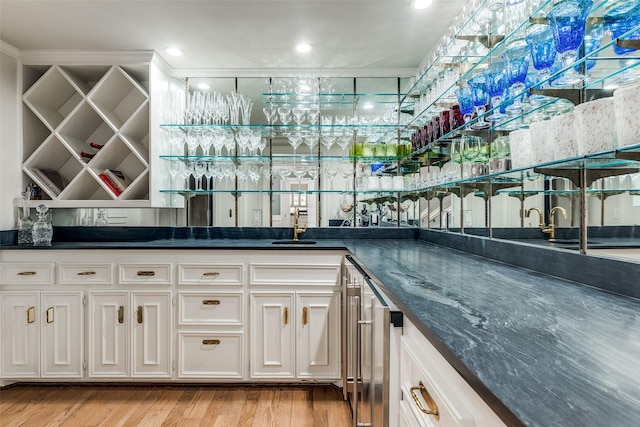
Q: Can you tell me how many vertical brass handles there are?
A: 6